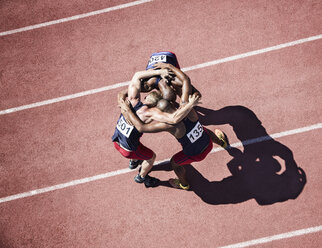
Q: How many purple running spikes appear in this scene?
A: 0